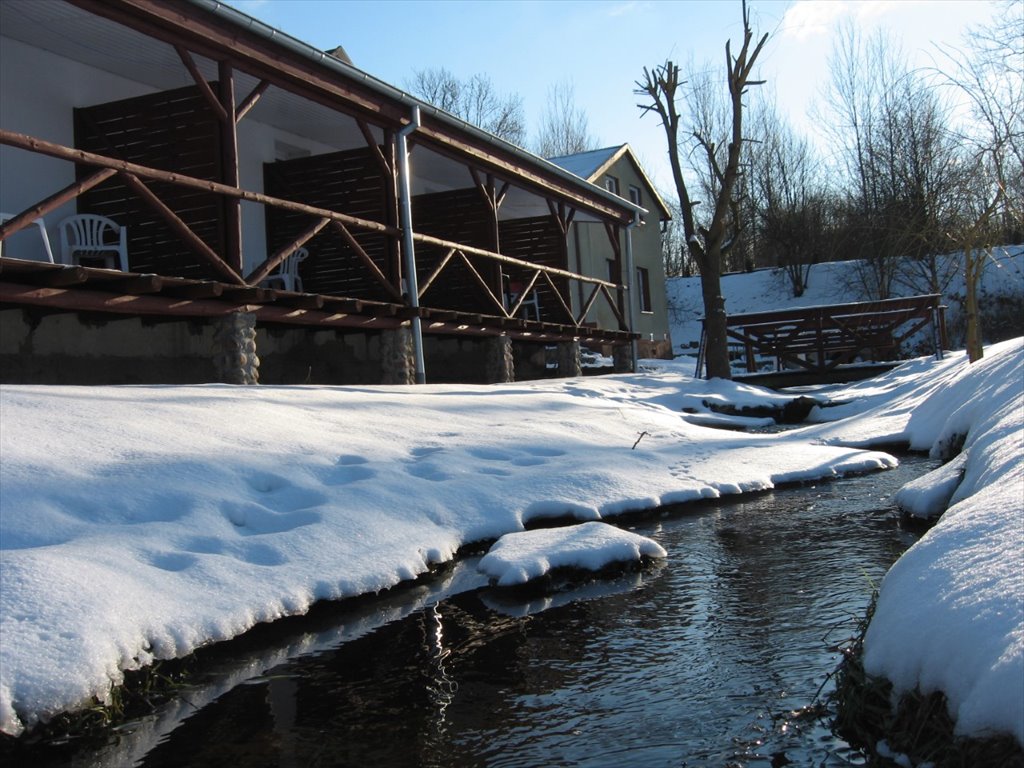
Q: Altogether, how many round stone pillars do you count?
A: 5